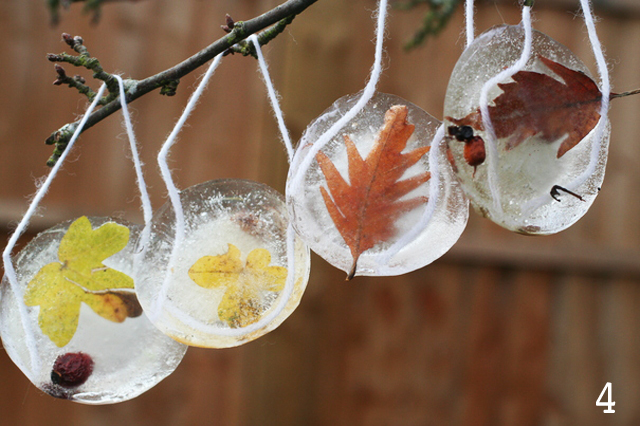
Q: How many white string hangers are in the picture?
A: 4